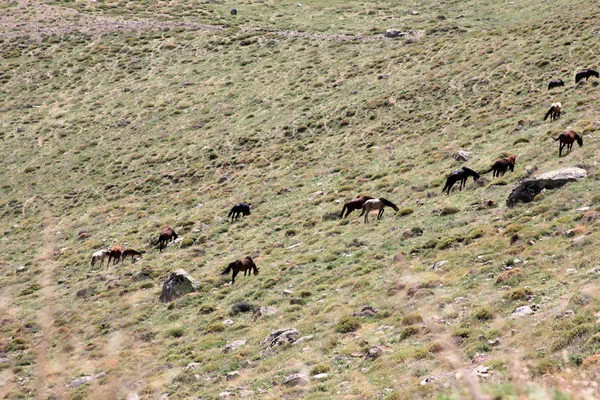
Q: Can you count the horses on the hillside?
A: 14